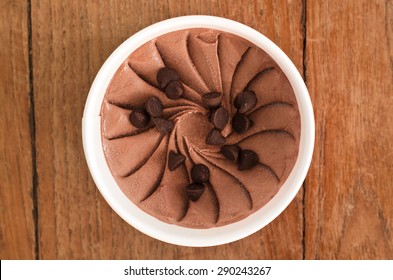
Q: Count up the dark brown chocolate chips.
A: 15